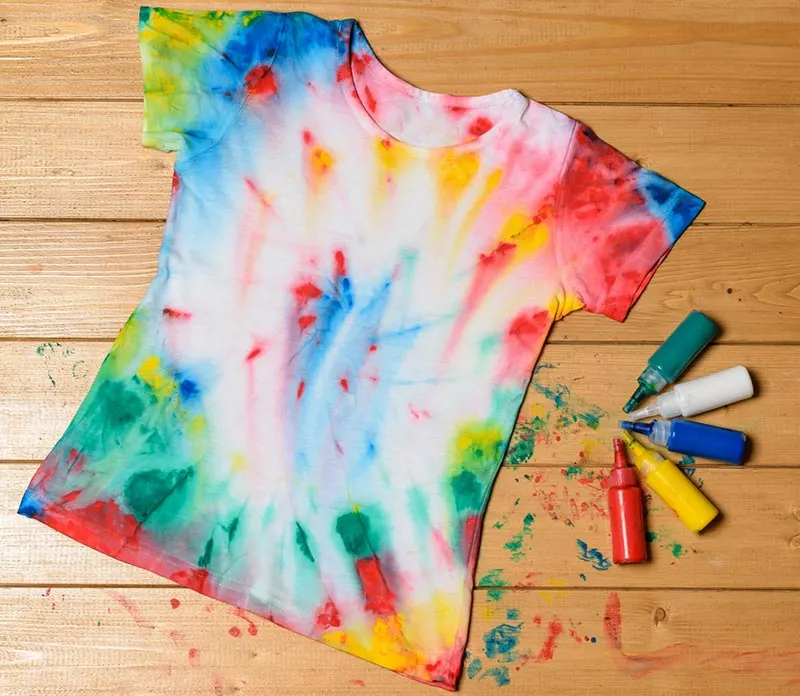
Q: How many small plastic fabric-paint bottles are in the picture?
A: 5